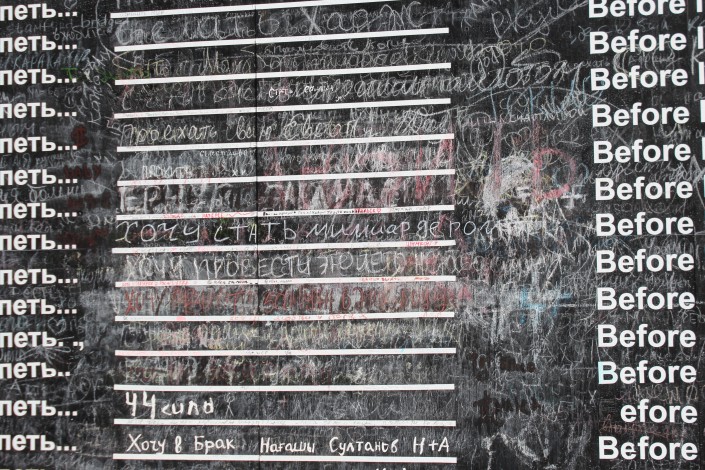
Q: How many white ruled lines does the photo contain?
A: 14